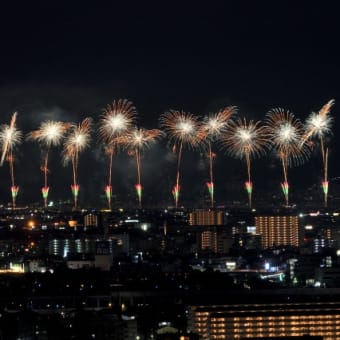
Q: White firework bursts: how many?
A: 10